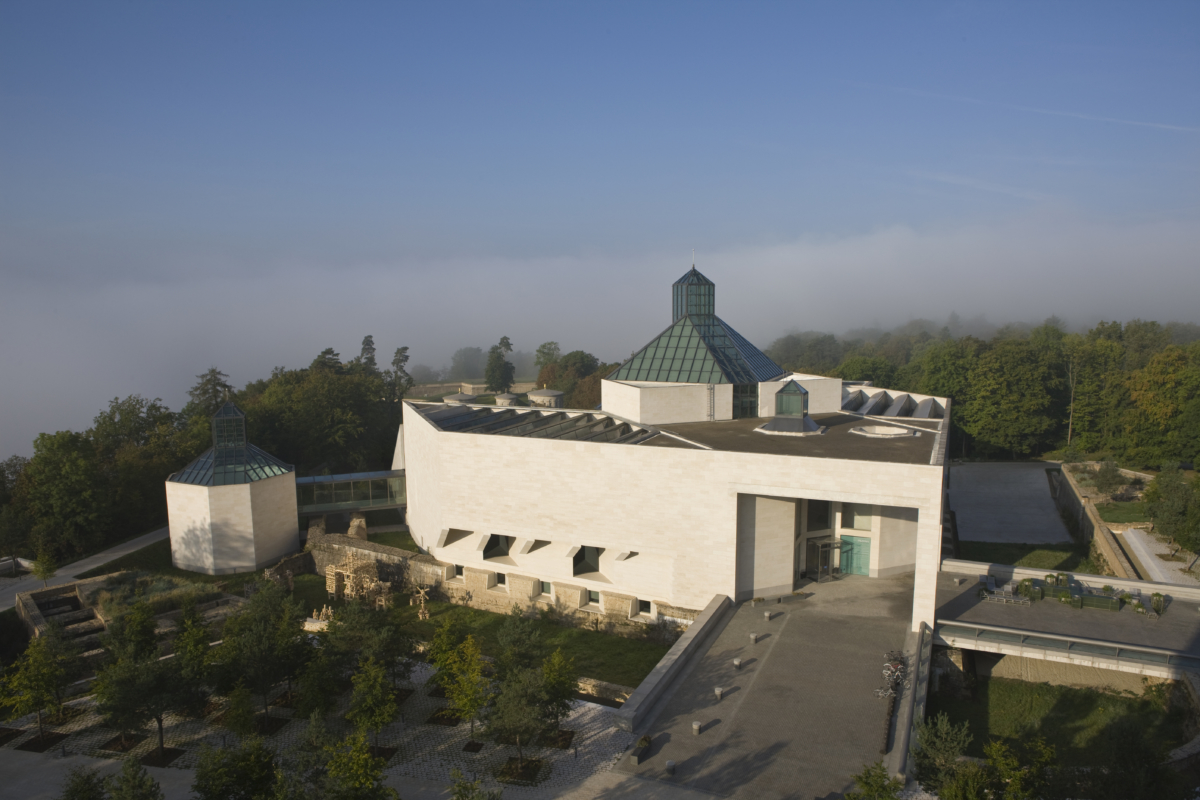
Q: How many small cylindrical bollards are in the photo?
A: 6